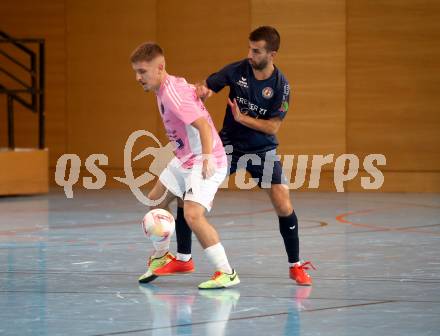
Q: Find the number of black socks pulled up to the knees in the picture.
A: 2